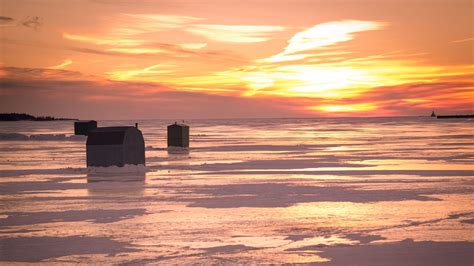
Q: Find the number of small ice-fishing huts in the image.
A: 3